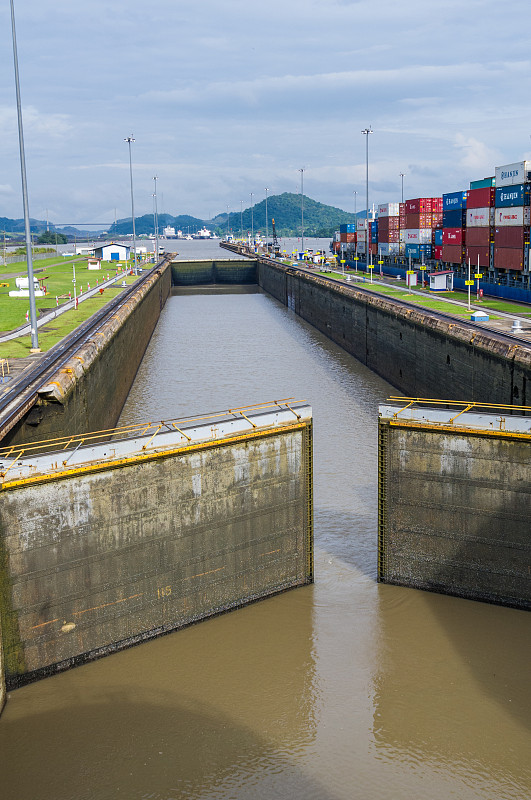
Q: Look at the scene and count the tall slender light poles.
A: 12